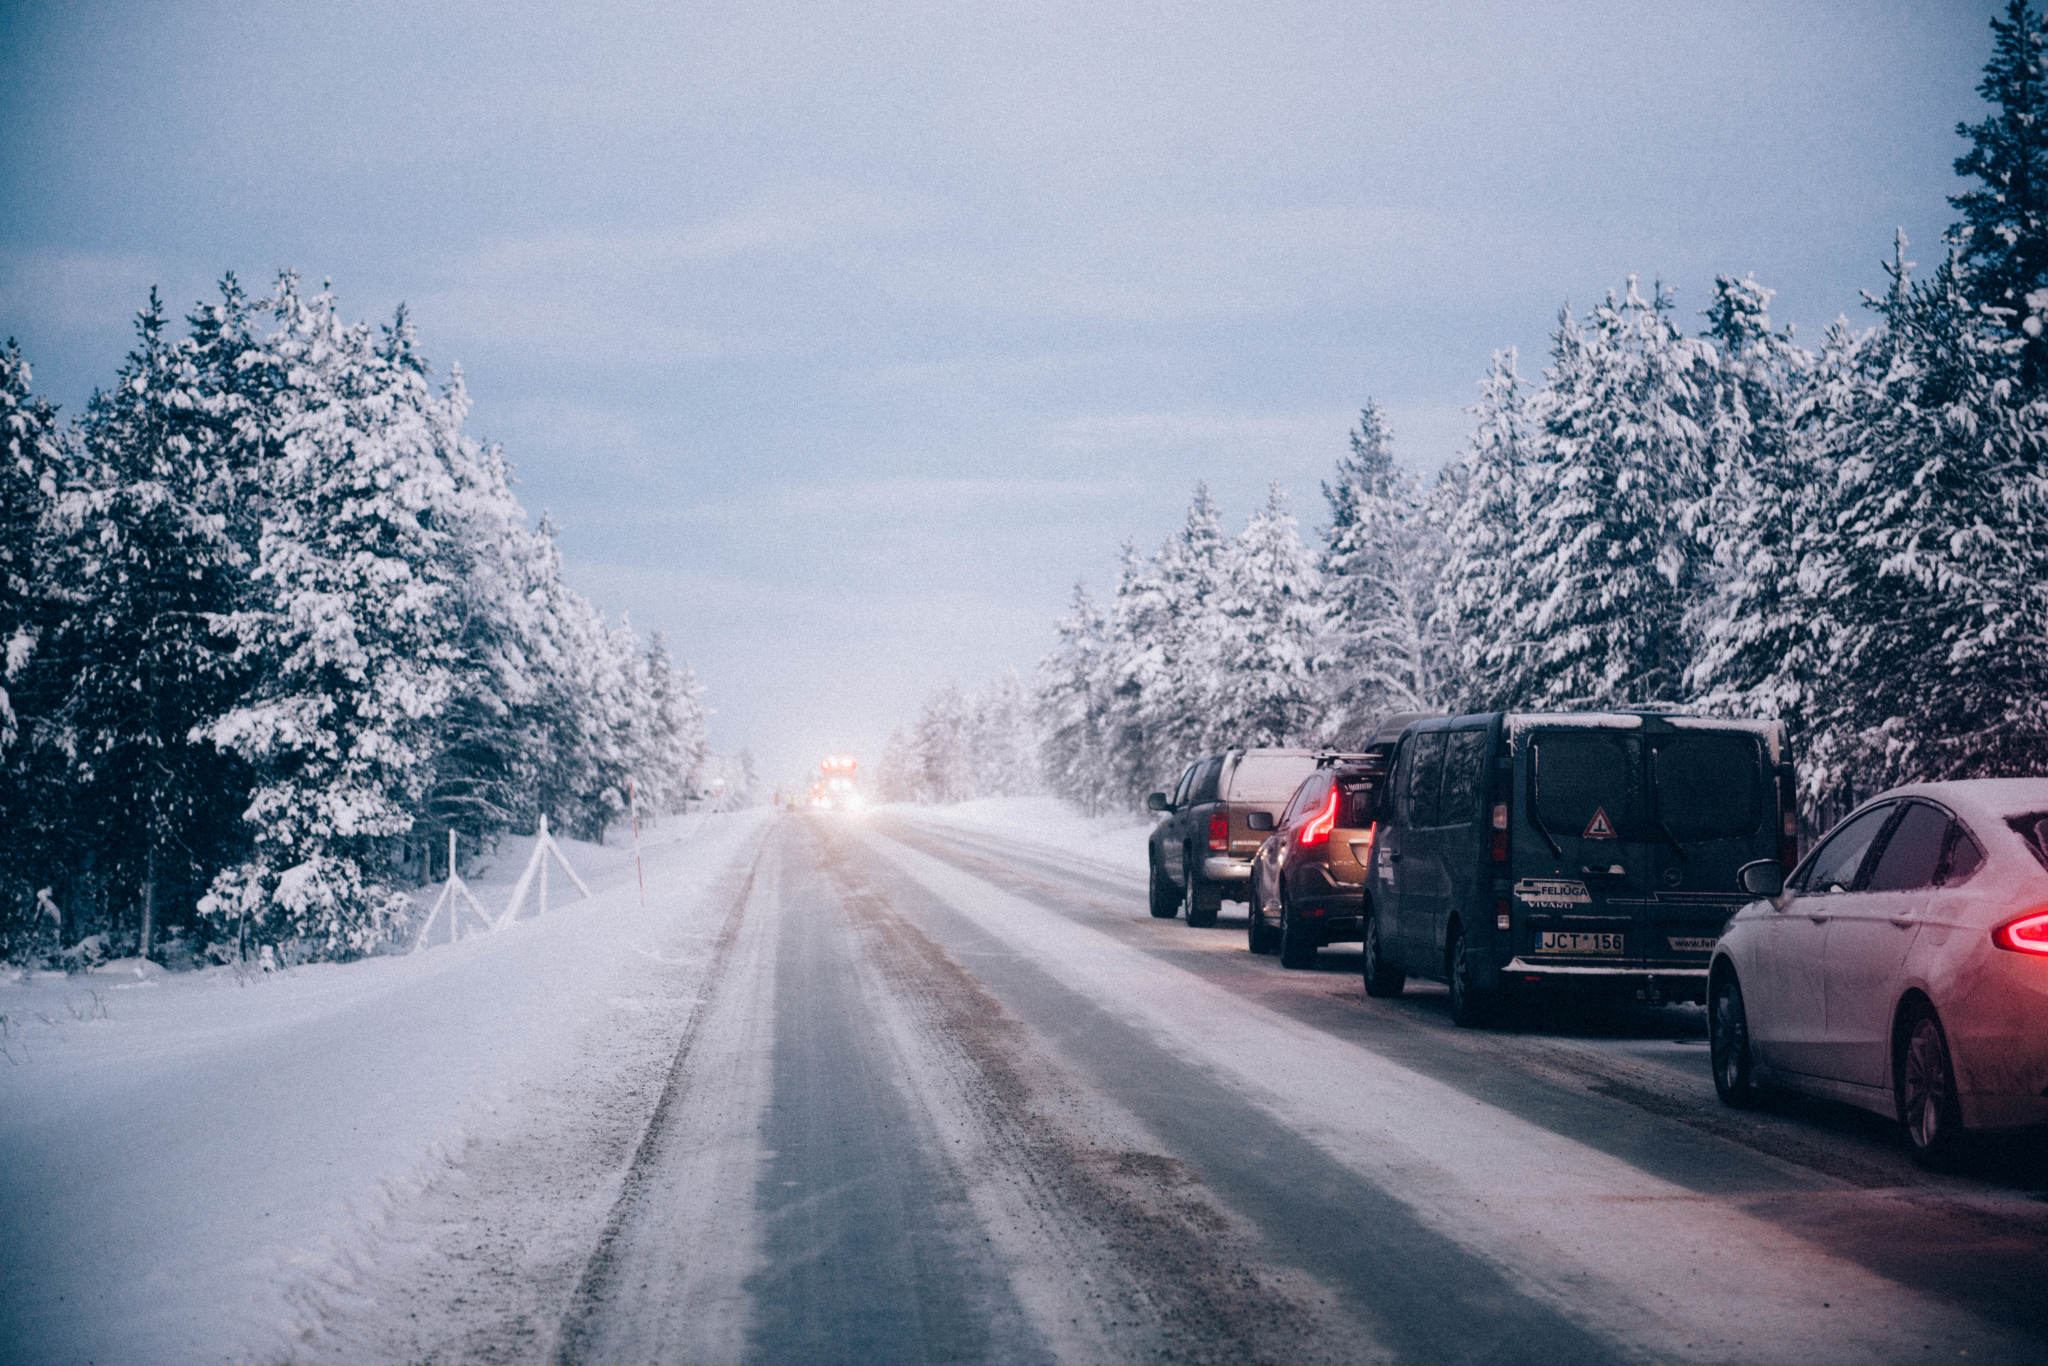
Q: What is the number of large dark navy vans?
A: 1